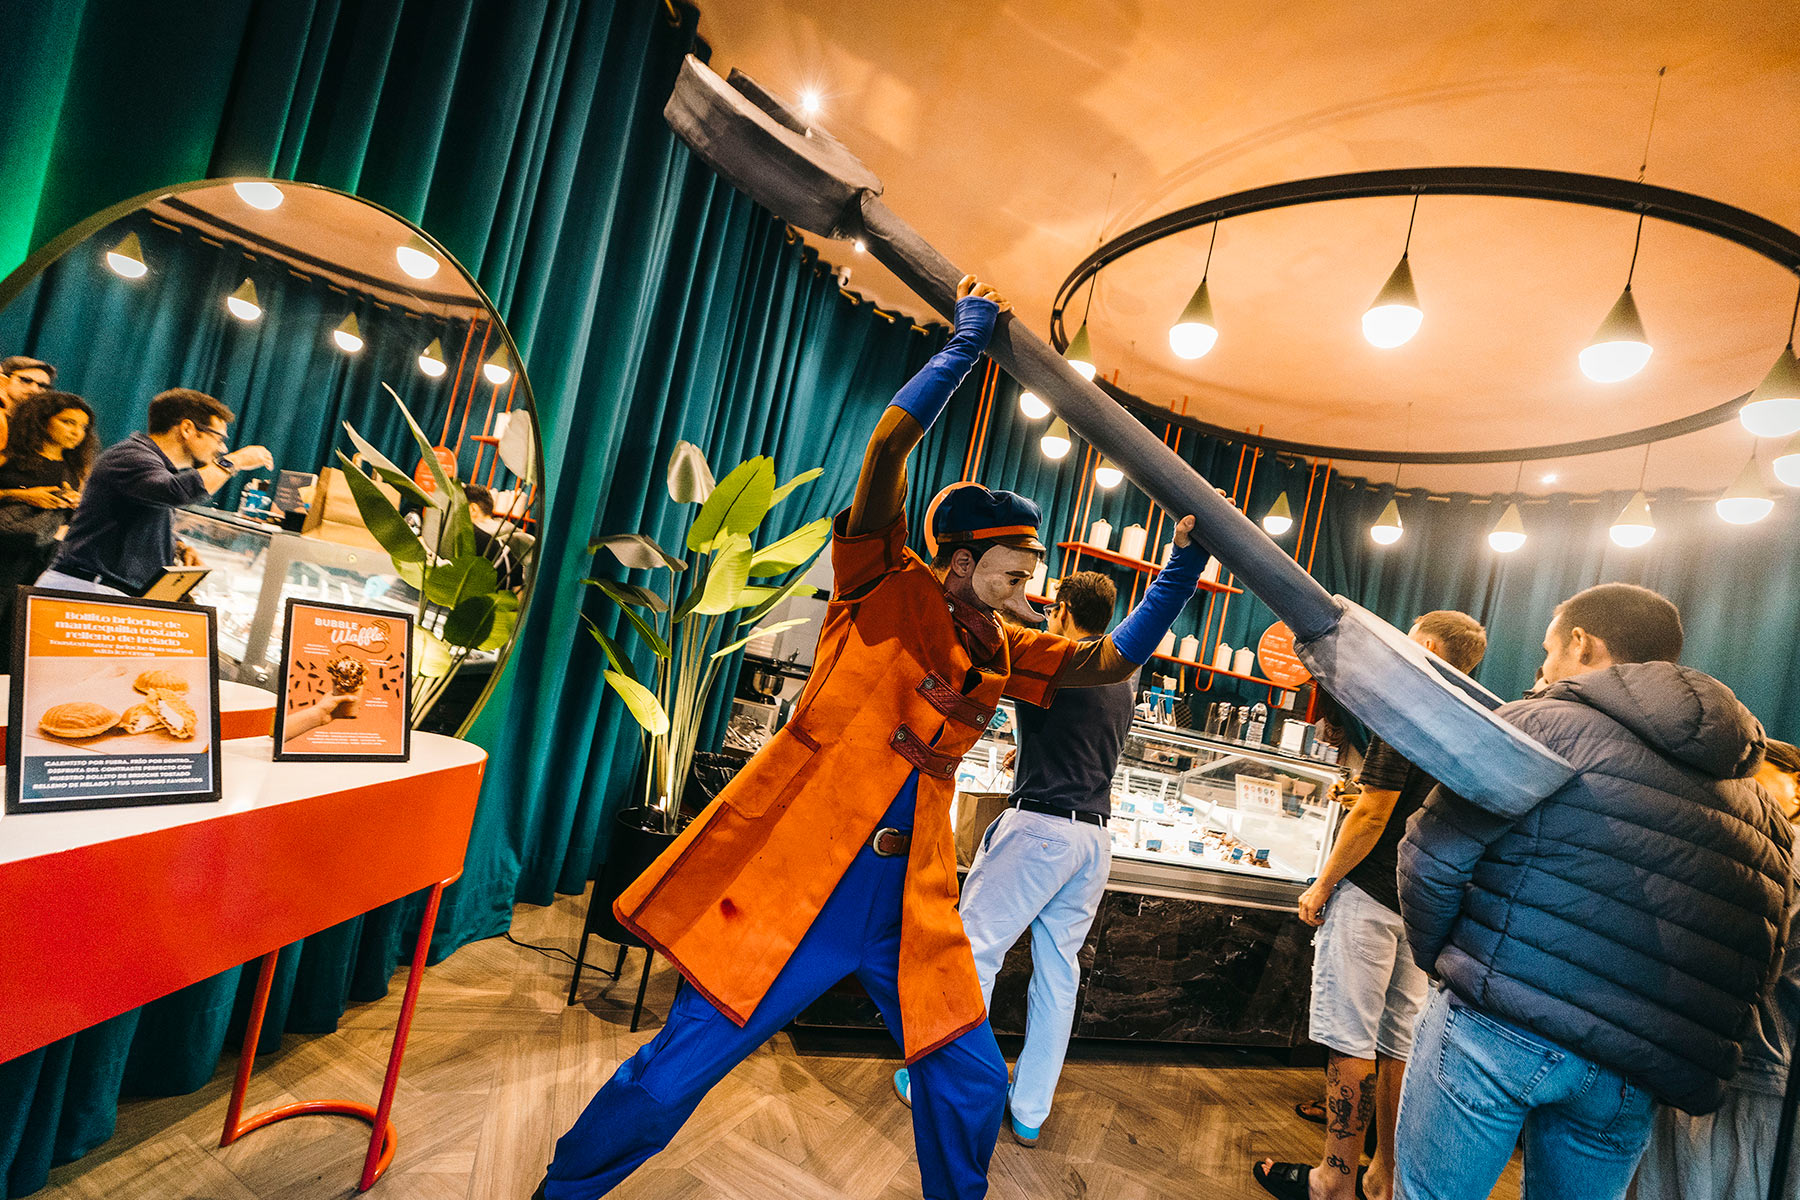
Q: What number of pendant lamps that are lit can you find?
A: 14